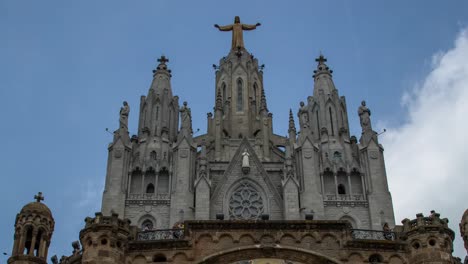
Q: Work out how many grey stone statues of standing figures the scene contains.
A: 4